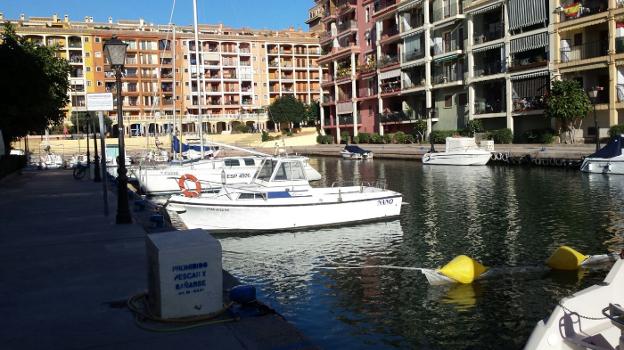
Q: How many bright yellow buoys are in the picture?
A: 2